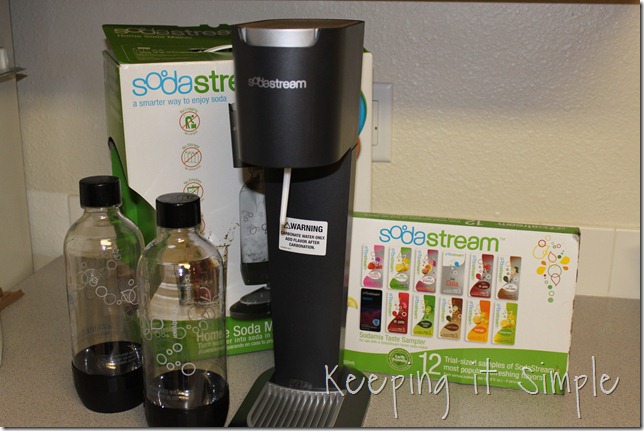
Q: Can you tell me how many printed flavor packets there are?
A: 12